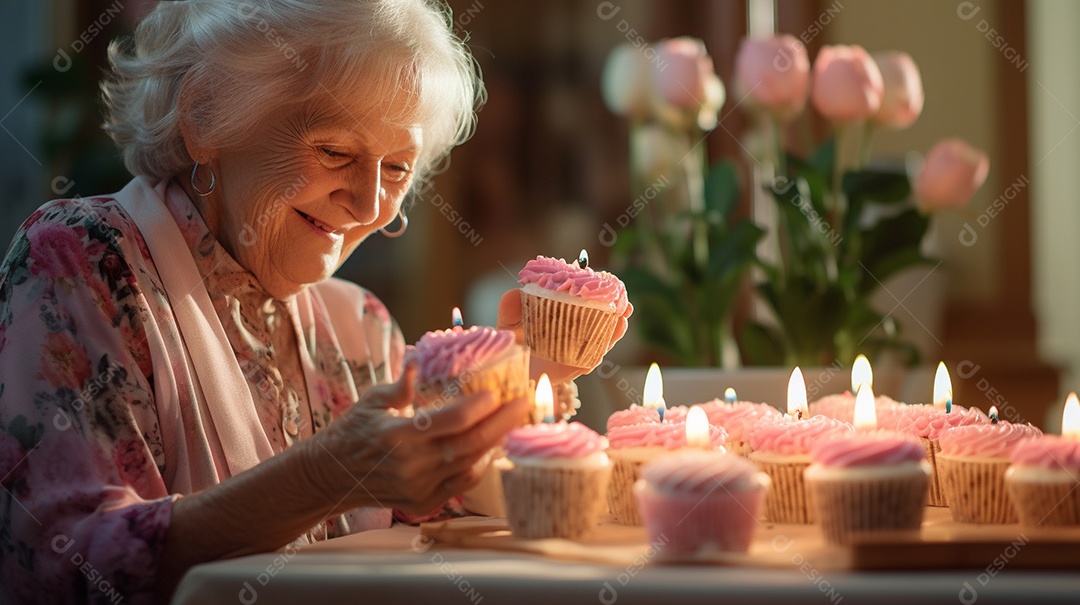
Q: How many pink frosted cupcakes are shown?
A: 13